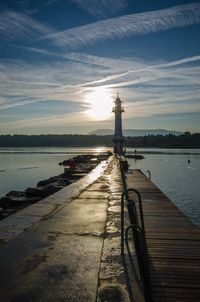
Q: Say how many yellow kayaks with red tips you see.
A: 0